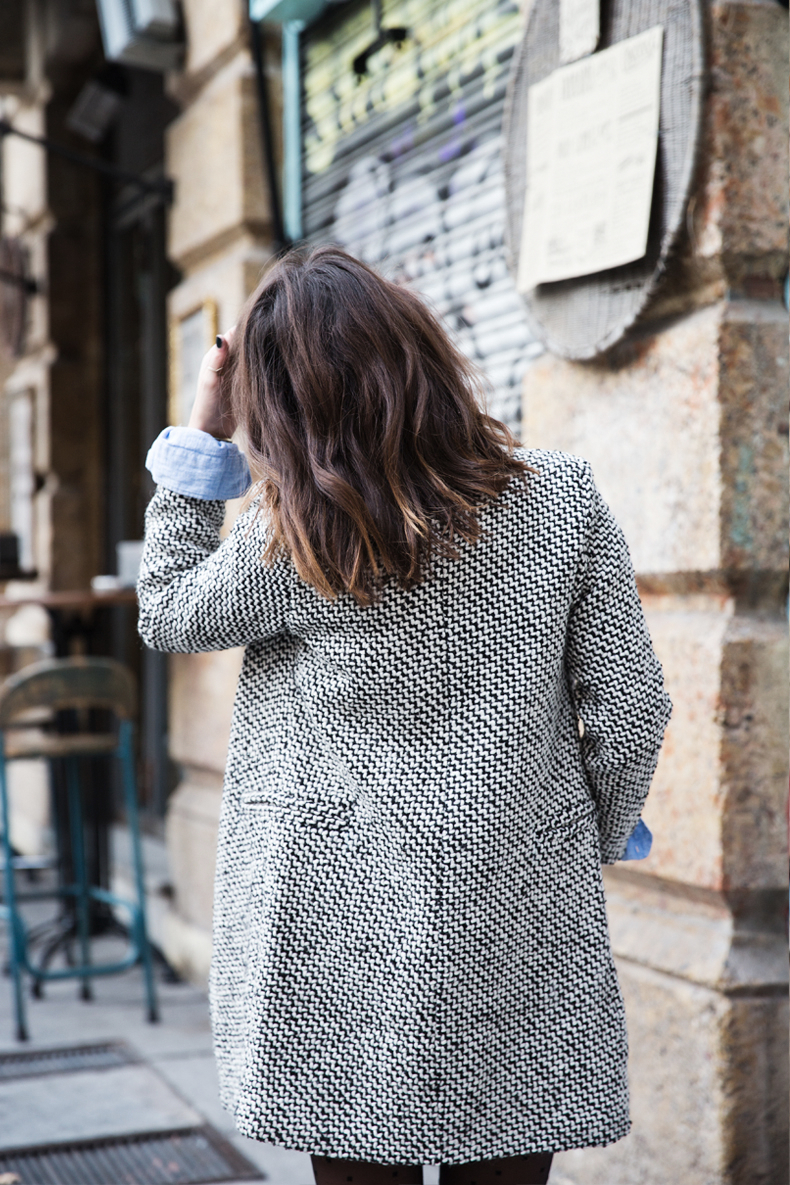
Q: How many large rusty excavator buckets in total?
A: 0